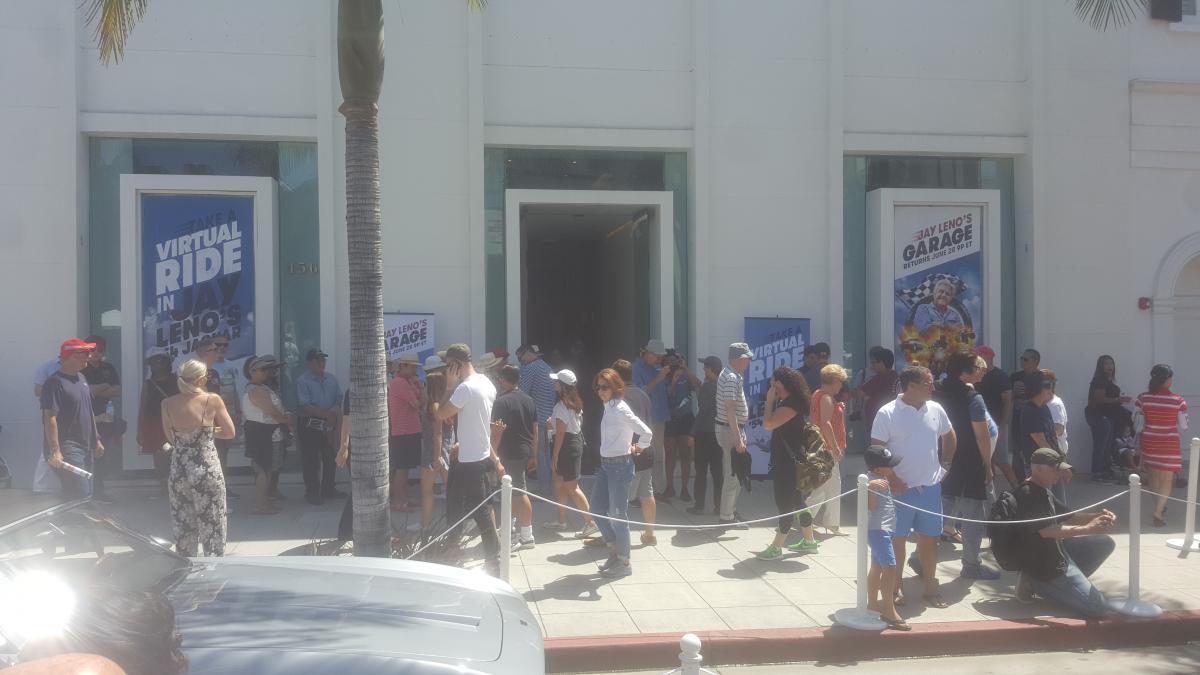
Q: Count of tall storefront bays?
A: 3